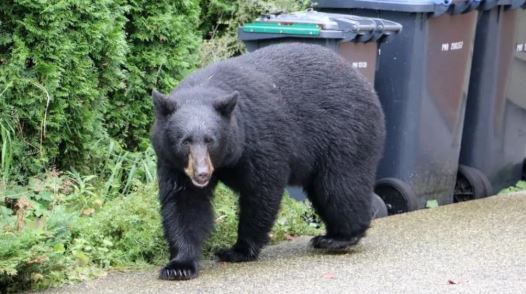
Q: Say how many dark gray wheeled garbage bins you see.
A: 3